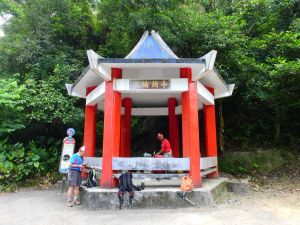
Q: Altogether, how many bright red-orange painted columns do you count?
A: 6